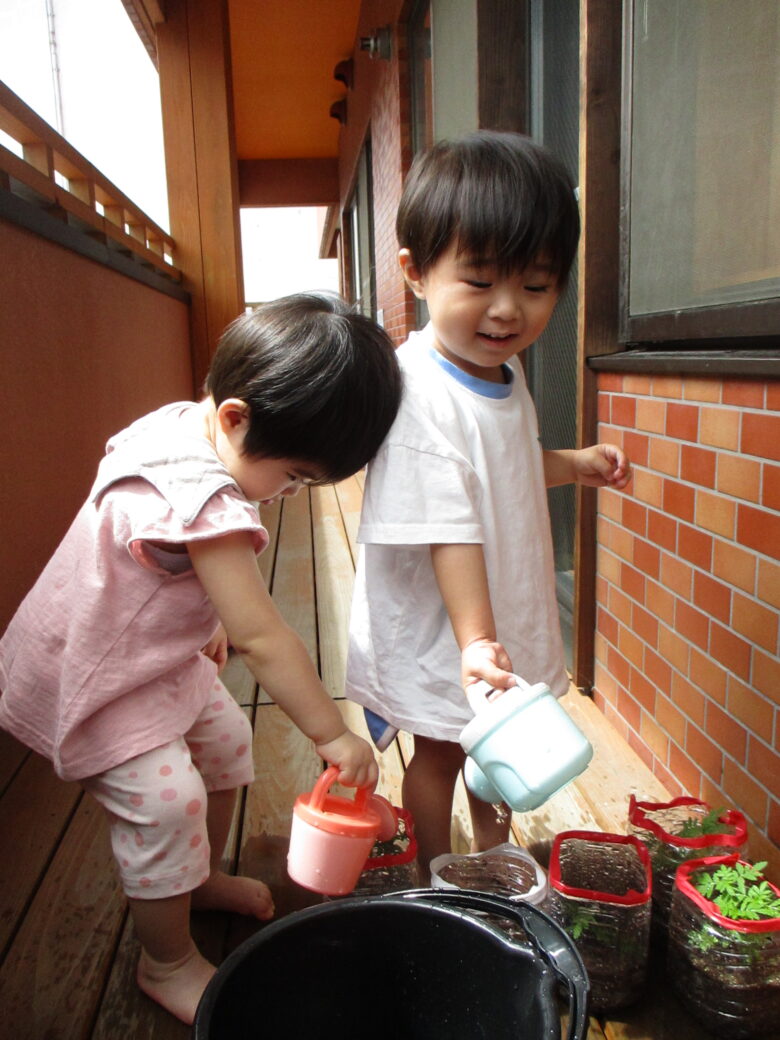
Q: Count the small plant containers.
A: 5